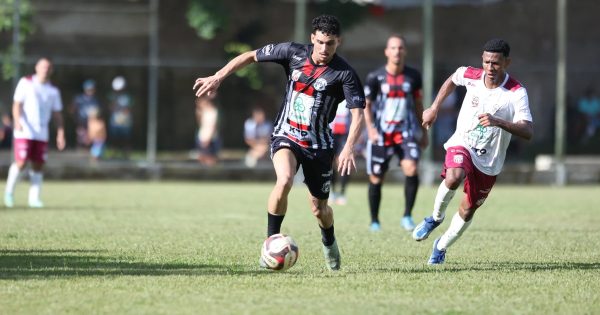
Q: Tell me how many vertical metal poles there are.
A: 5